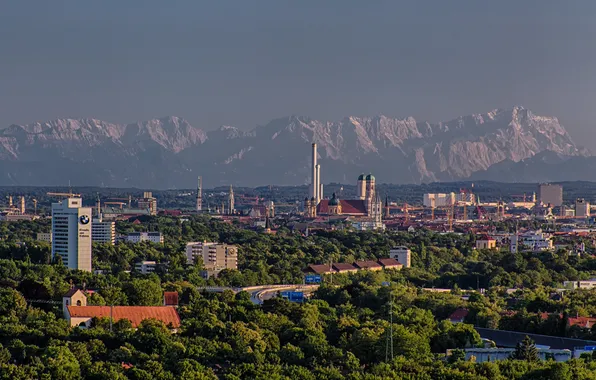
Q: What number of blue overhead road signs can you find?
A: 2